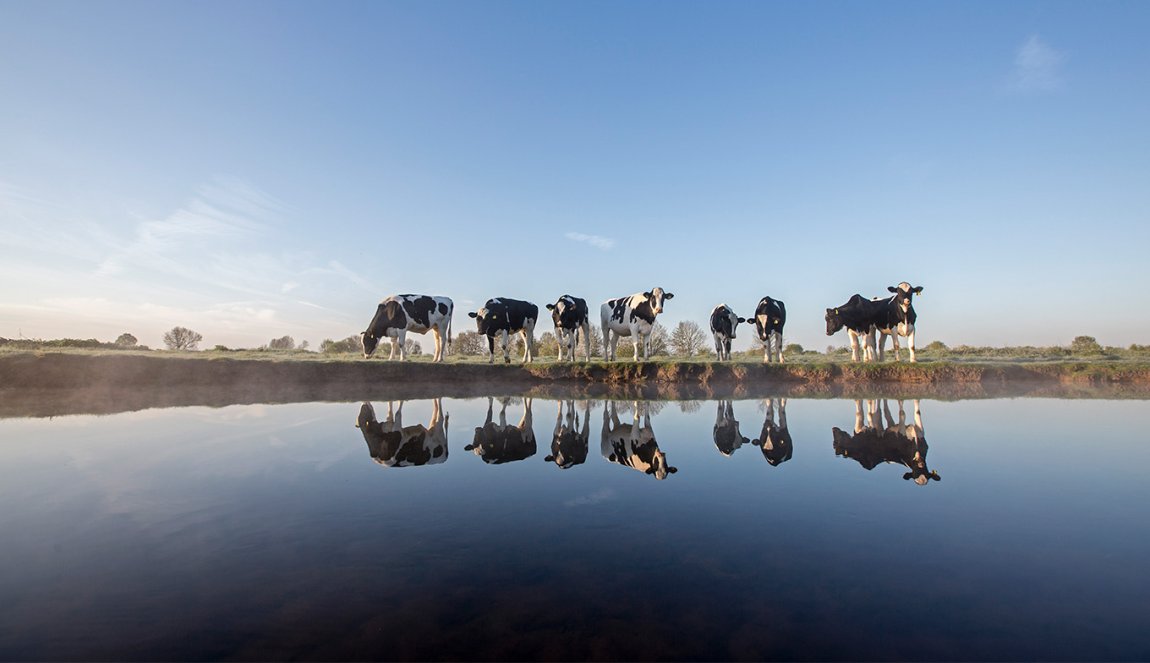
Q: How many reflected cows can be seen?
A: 8